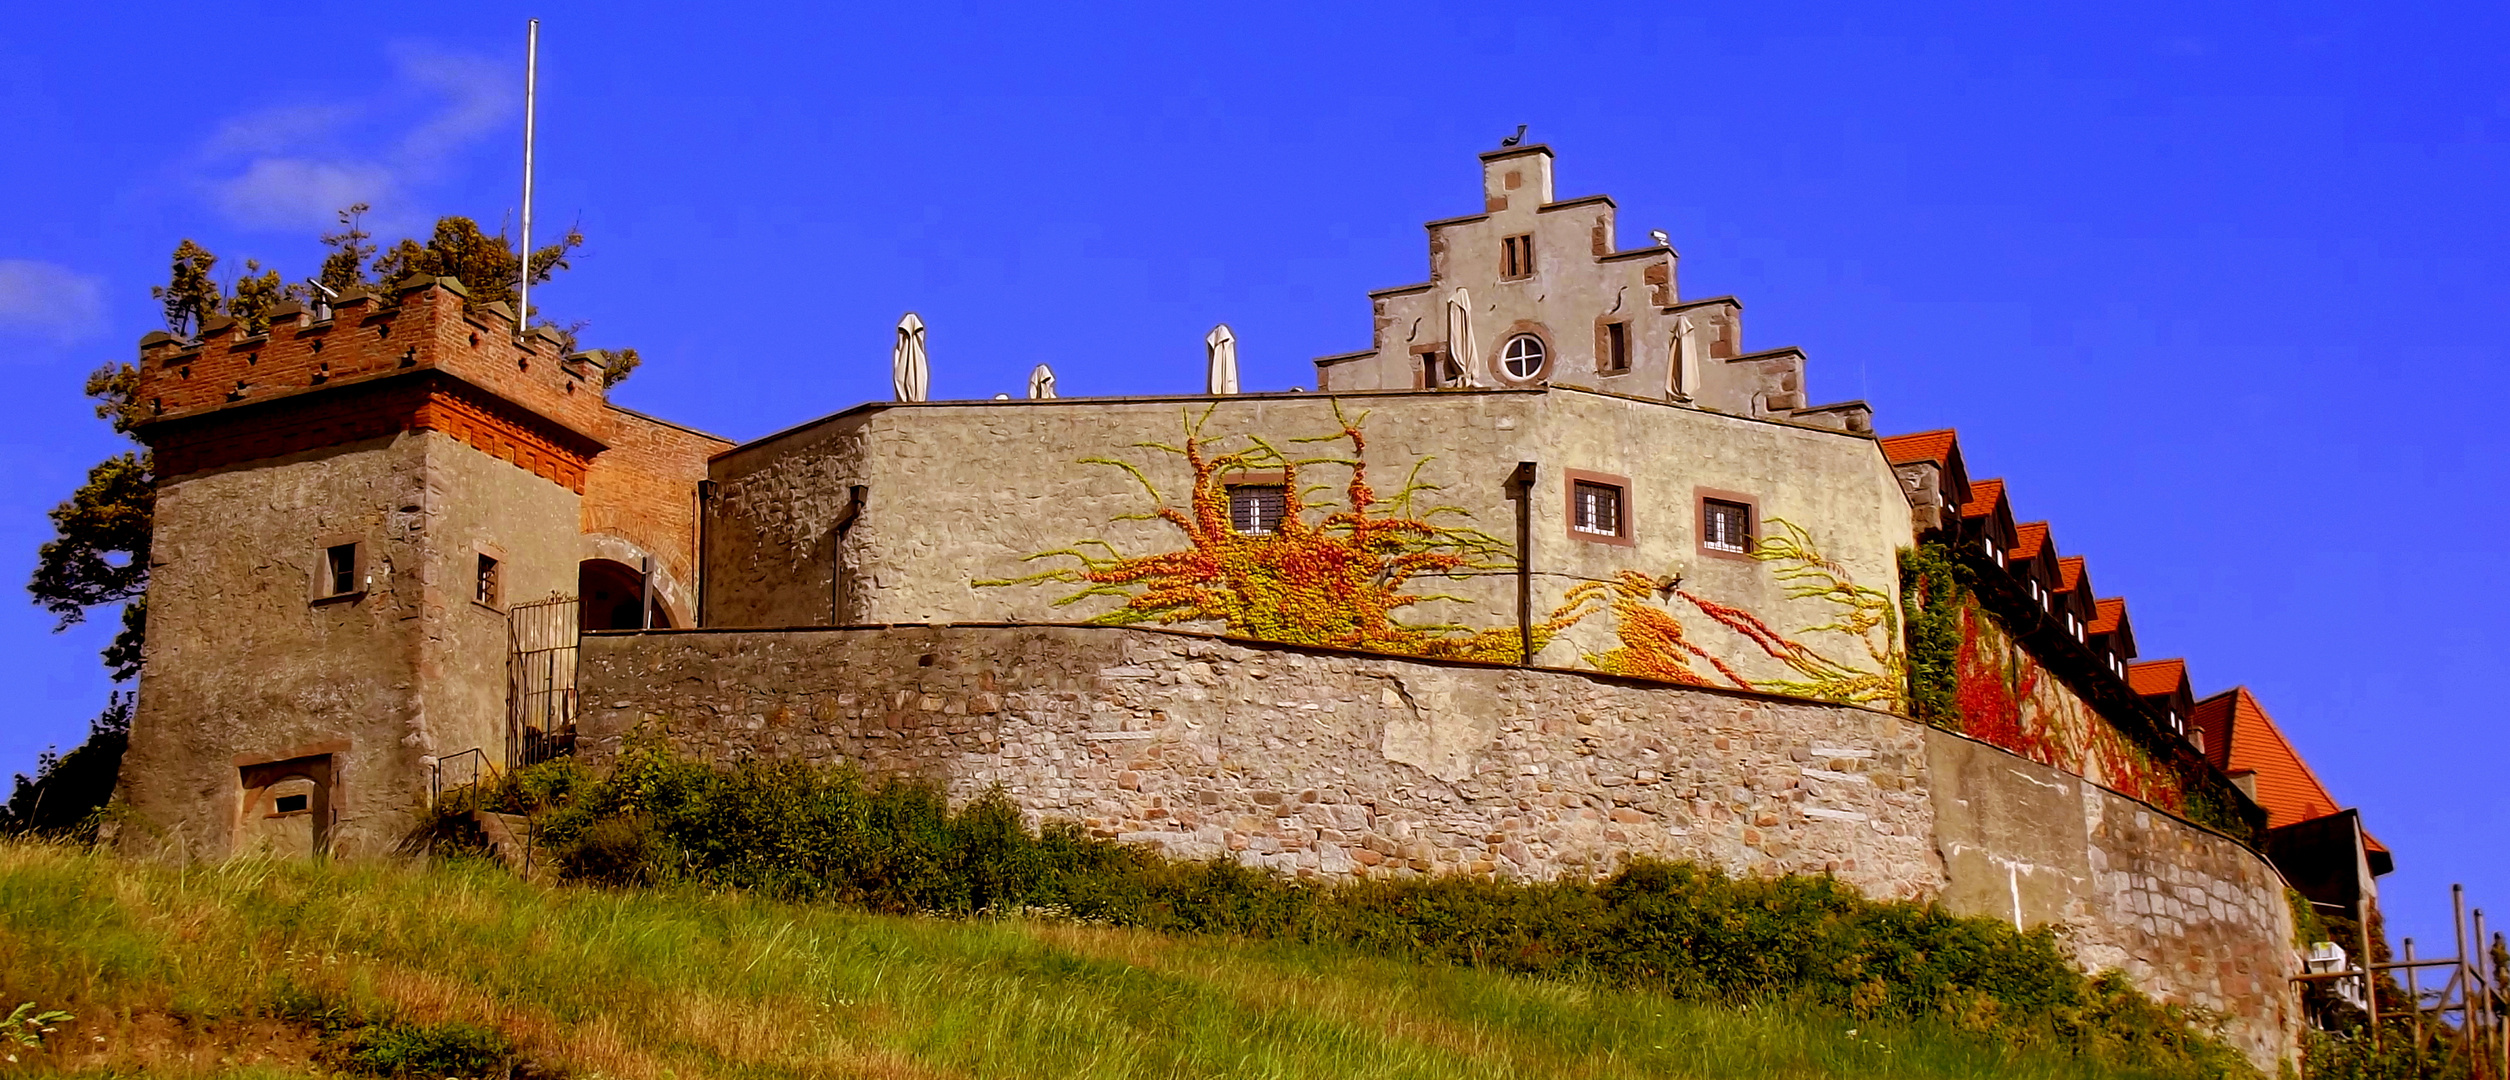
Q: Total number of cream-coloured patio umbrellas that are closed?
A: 5